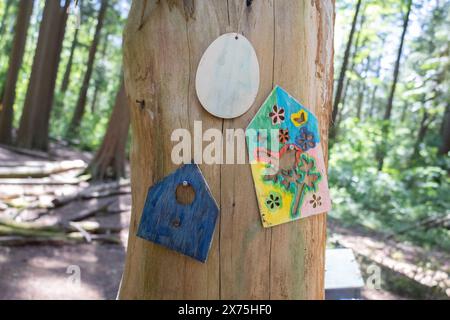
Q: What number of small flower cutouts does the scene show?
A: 5